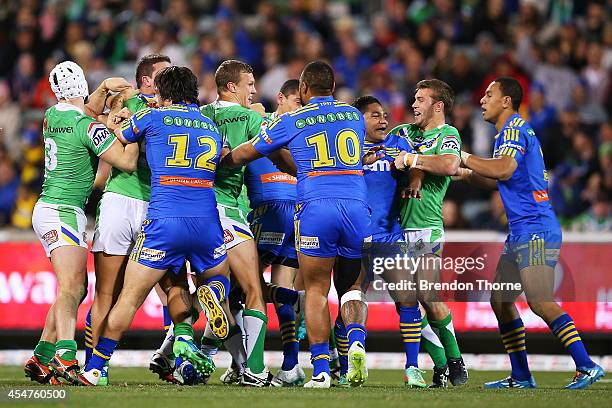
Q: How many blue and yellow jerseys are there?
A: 5